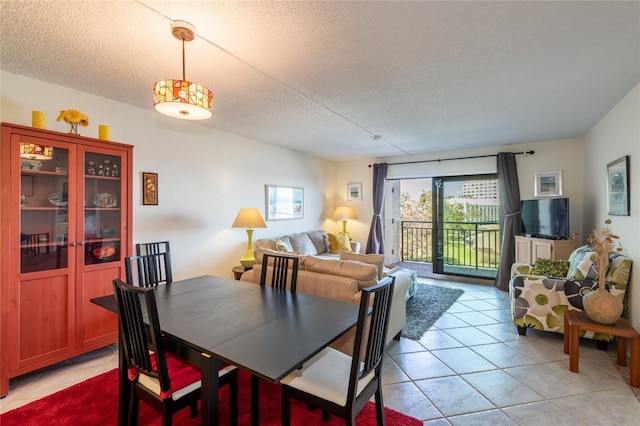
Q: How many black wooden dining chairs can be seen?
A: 5